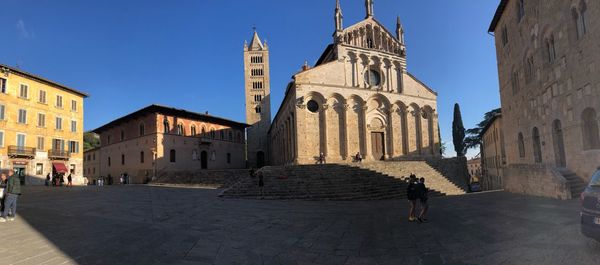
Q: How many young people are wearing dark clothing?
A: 2